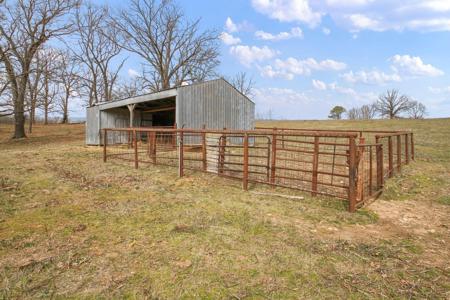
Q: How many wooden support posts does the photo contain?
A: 1